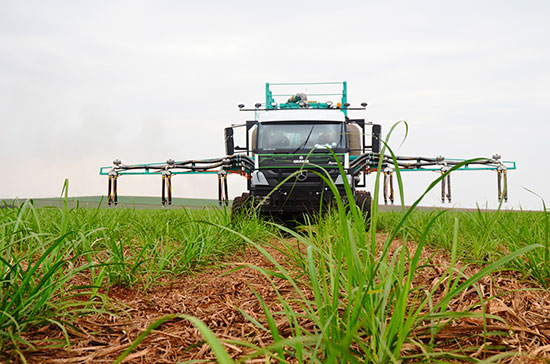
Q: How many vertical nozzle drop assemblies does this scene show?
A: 6